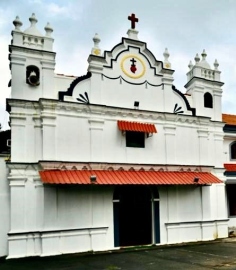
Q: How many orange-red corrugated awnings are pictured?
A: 2